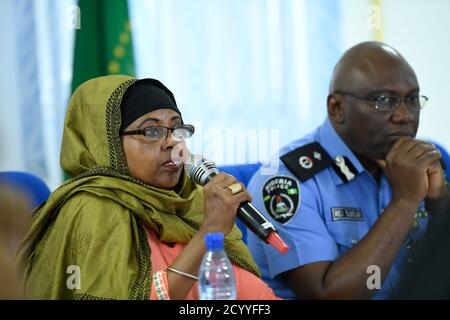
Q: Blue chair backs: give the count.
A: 3